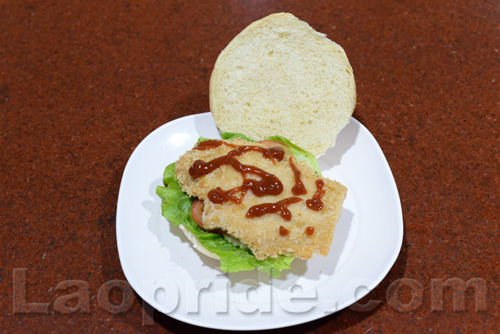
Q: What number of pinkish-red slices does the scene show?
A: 2